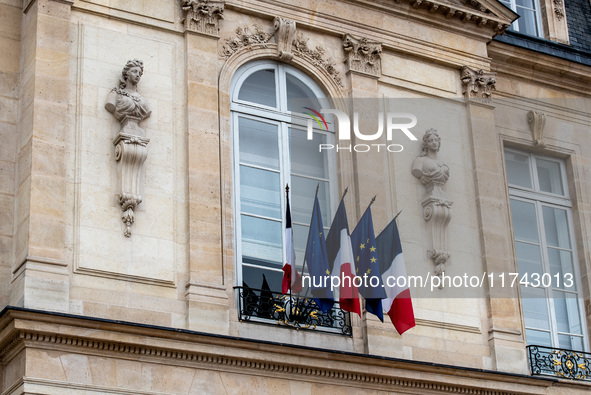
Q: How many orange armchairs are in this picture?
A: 0